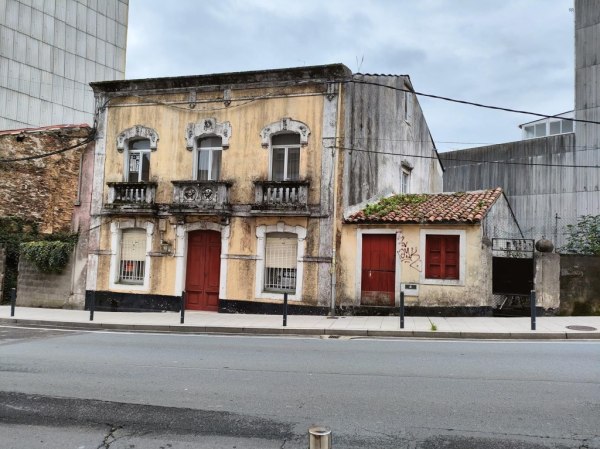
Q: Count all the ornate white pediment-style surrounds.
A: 3